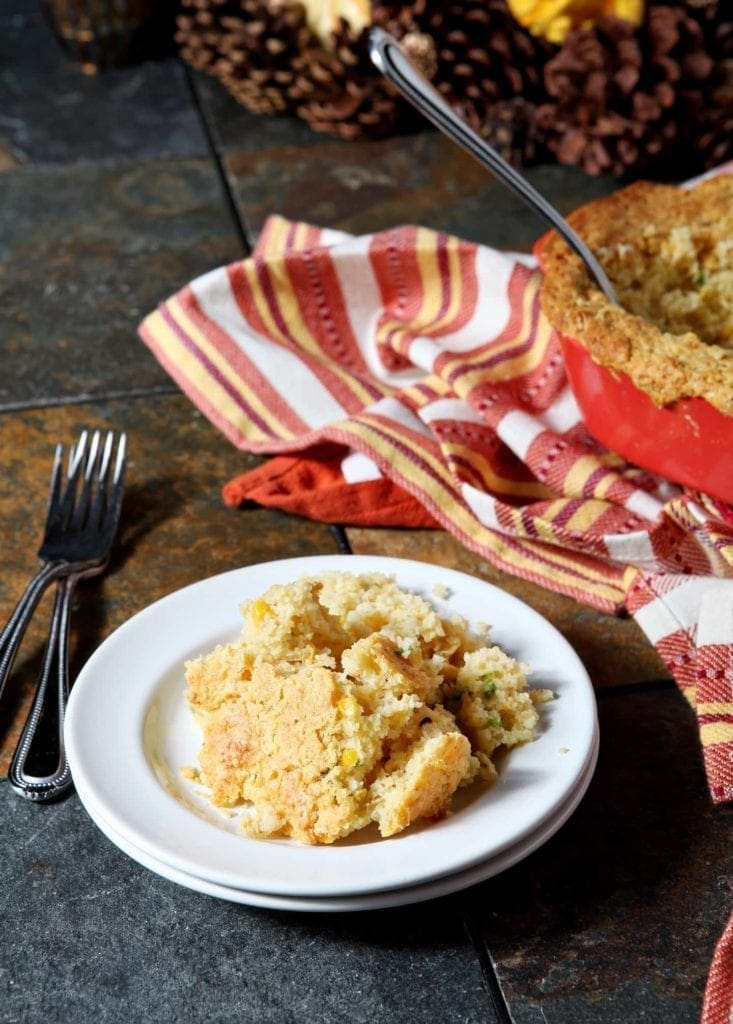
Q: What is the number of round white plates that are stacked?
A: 2